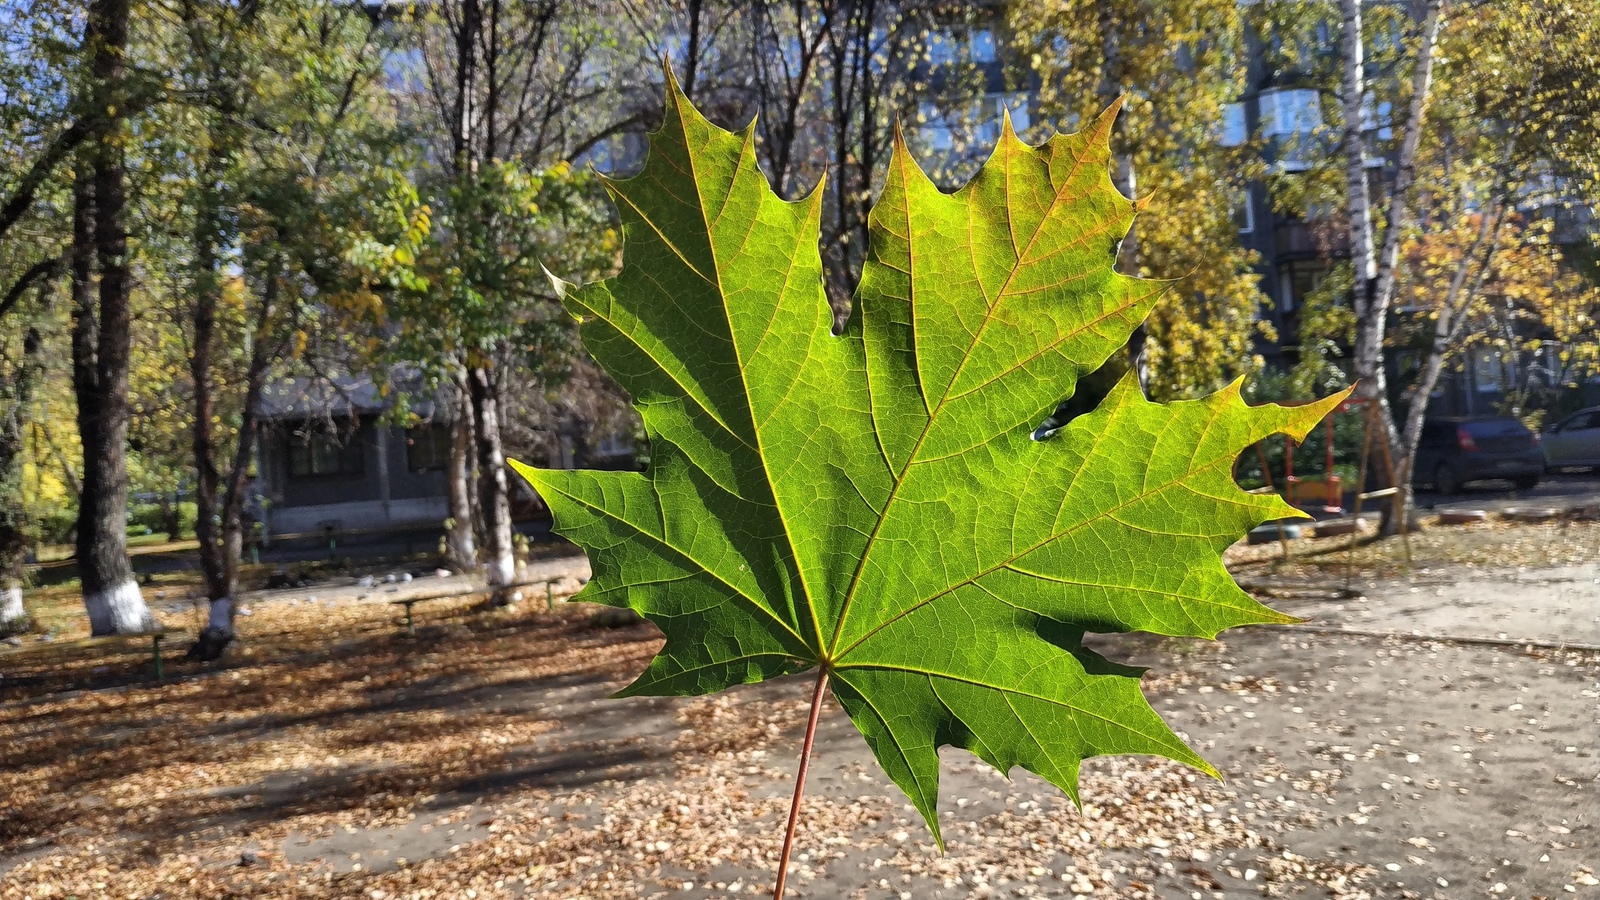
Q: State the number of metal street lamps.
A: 0